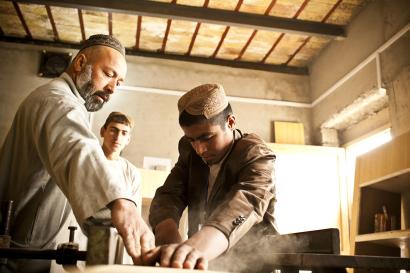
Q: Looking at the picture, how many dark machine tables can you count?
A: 1